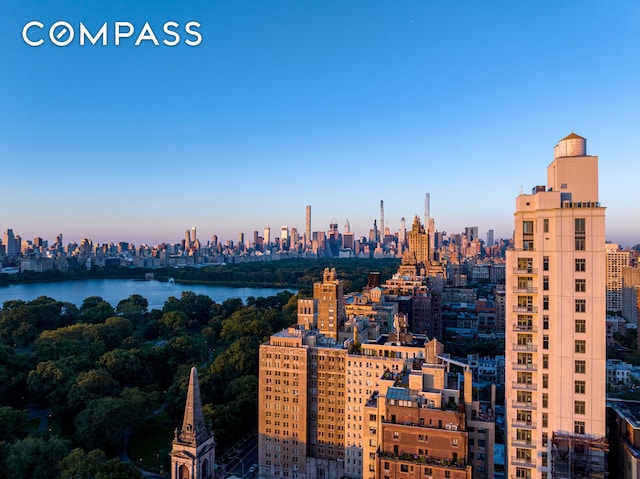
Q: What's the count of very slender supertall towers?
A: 3